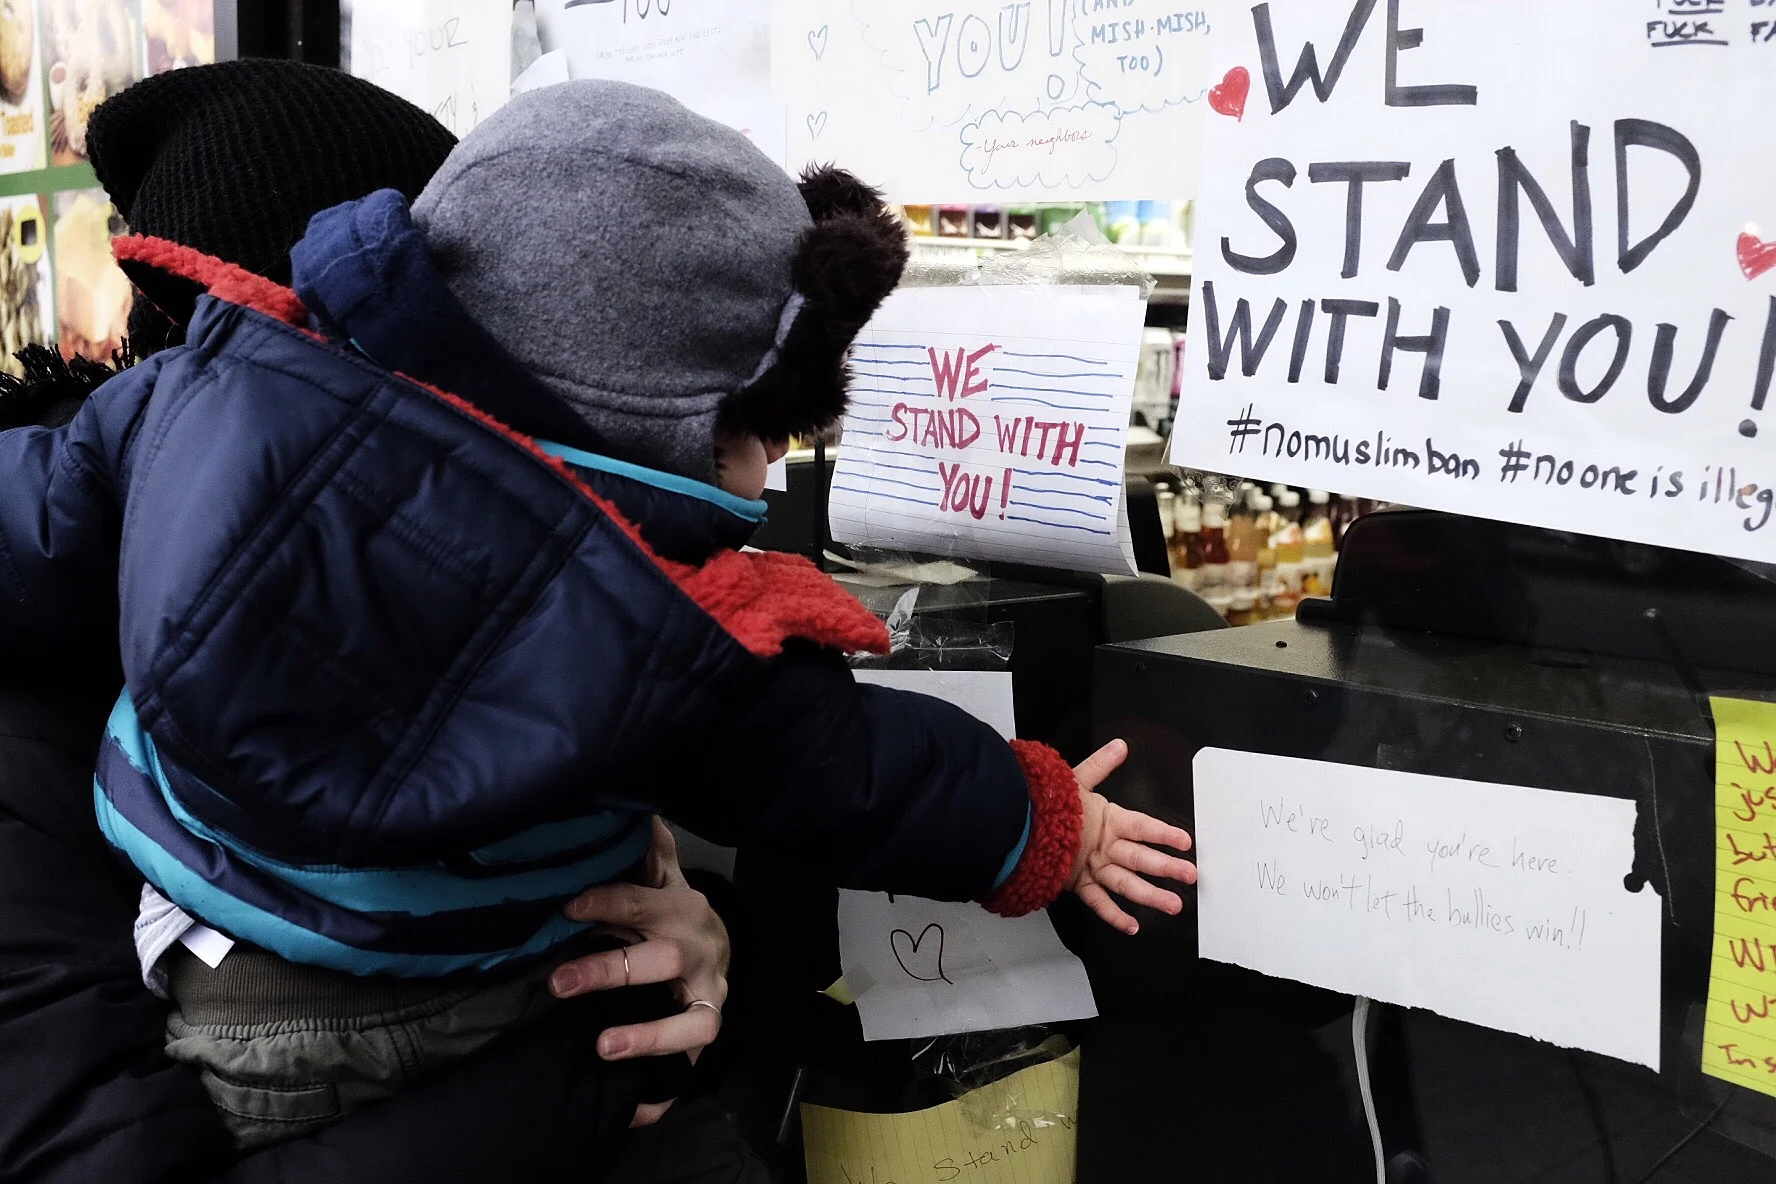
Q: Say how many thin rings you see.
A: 2